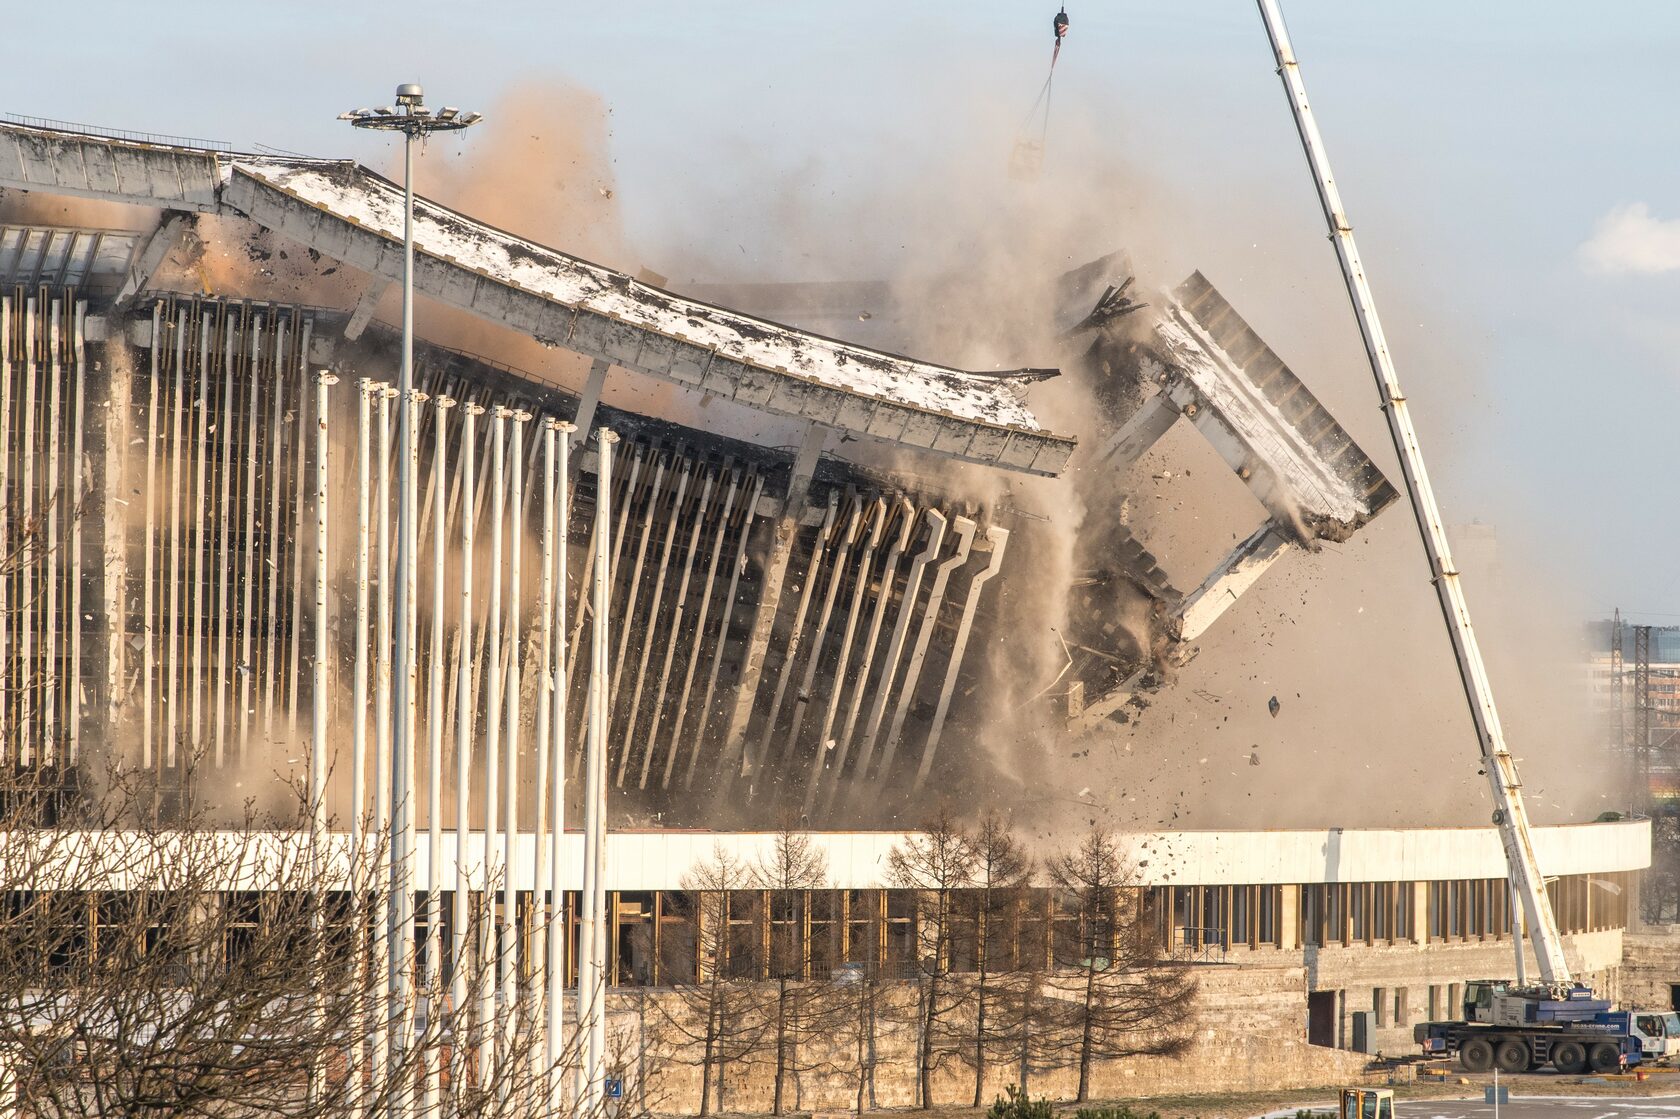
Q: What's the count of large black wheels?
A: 4